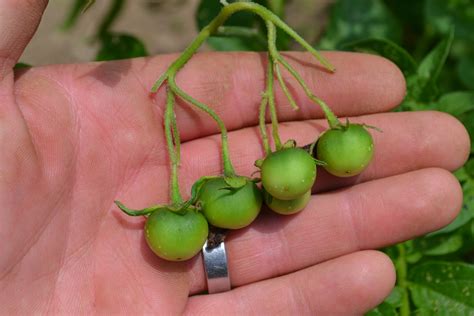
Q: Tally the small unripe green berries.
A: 5